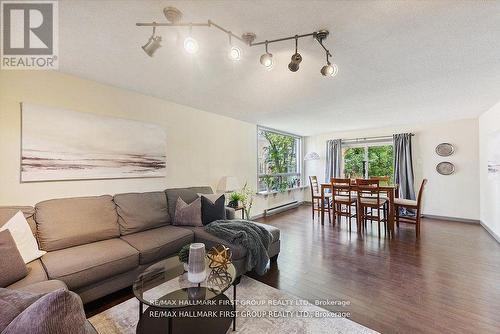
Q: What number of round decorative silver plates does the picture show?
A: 2